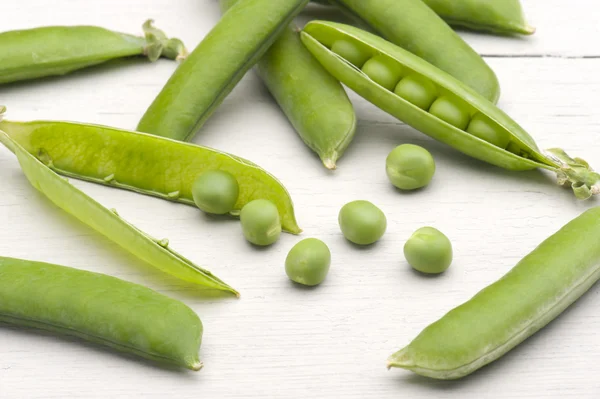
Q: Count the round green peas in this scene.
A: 11